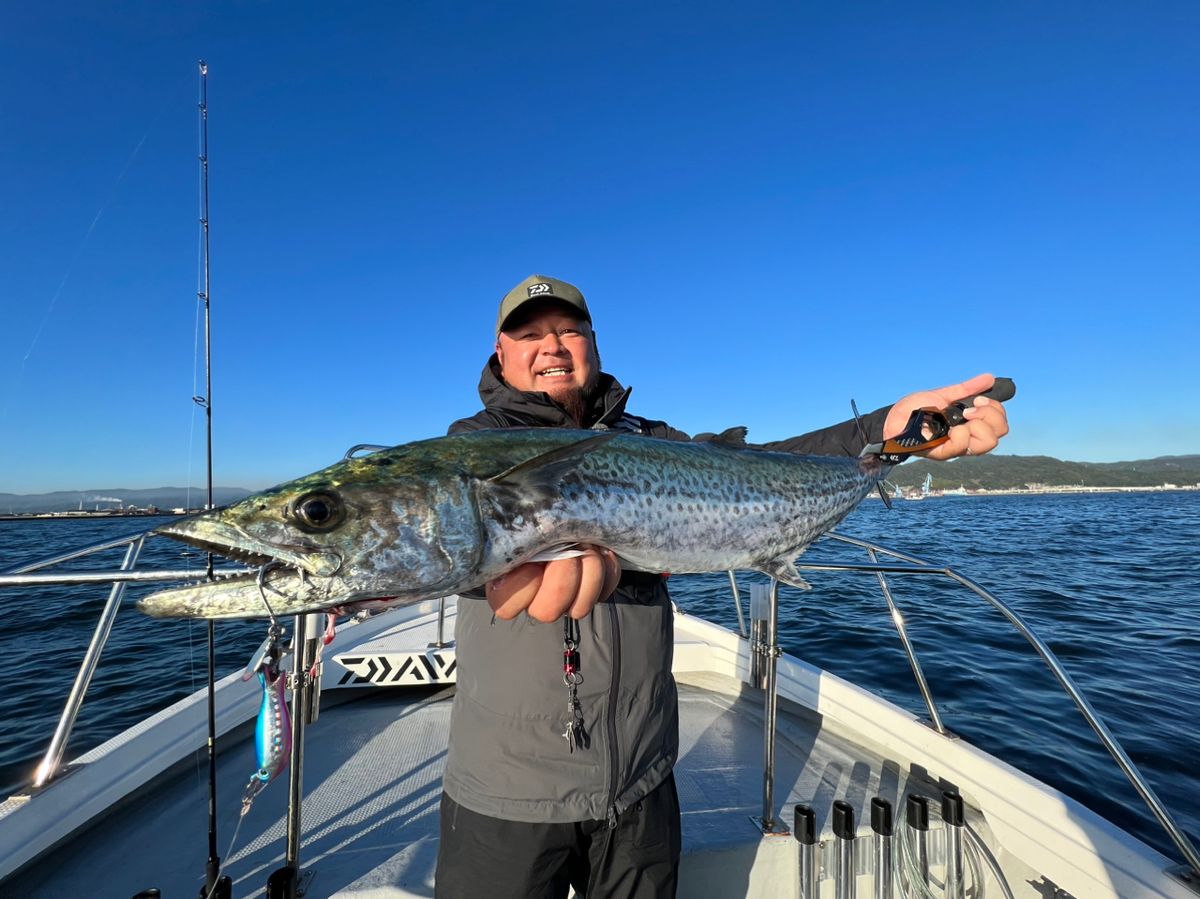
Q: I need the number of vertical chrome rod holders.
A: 5